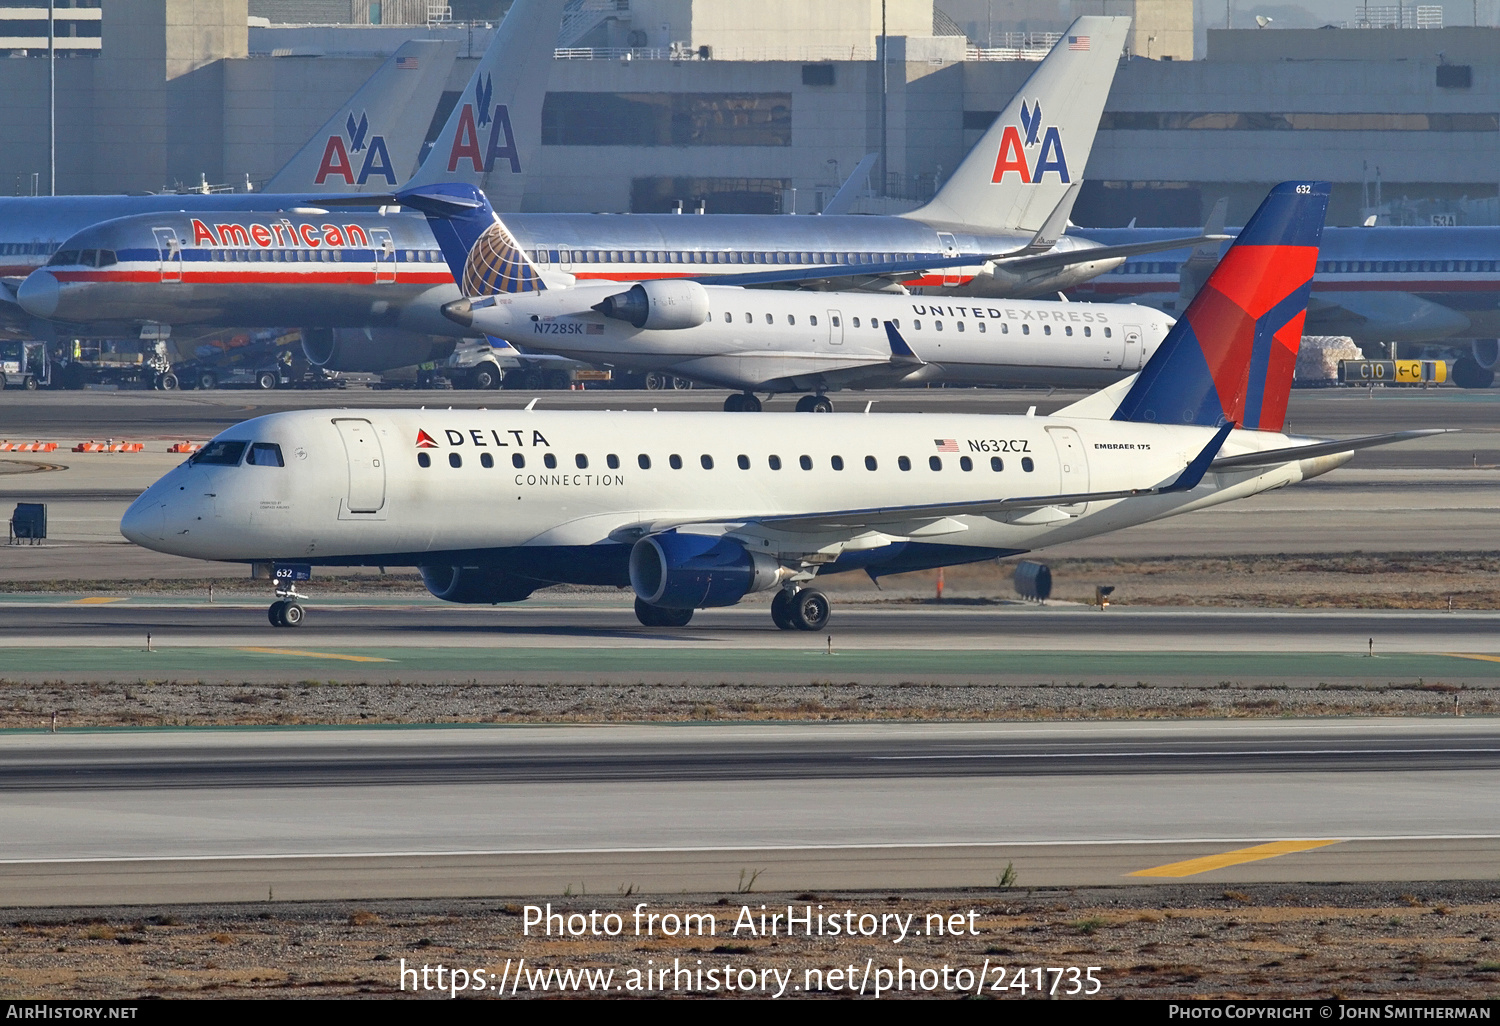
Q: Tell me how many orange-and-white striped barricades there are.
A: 3